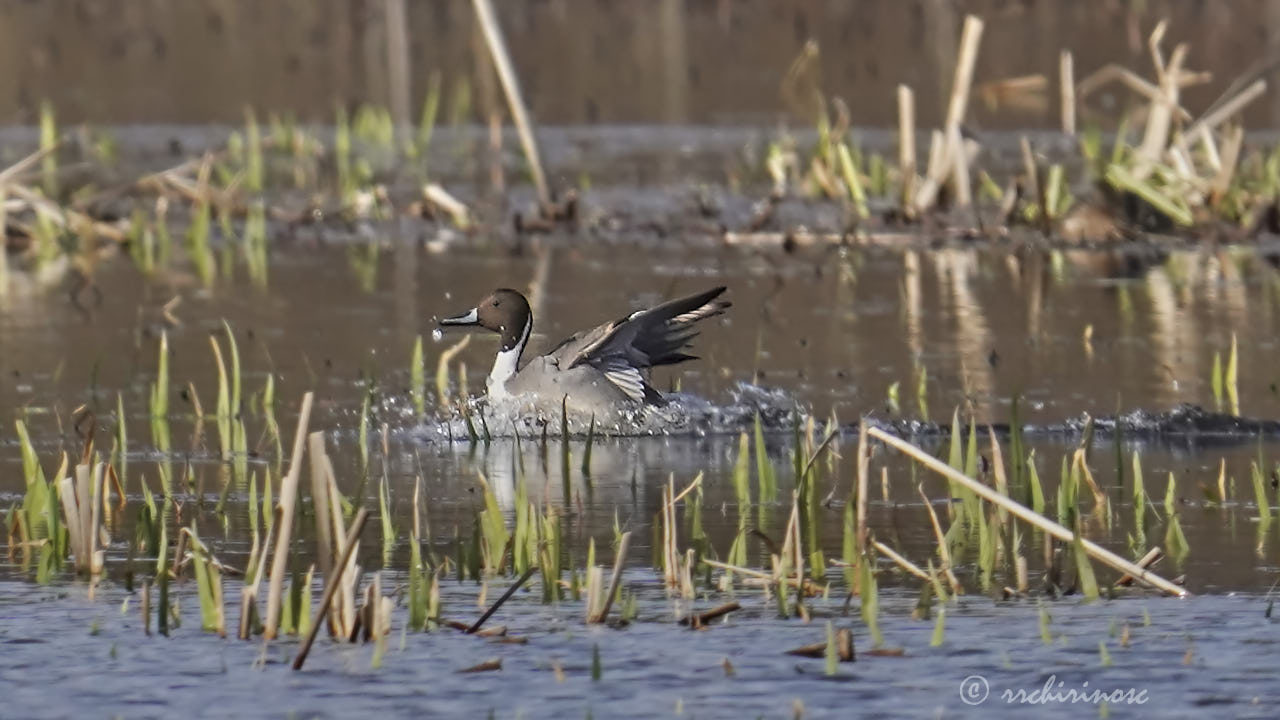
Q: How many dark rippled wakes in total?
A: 1